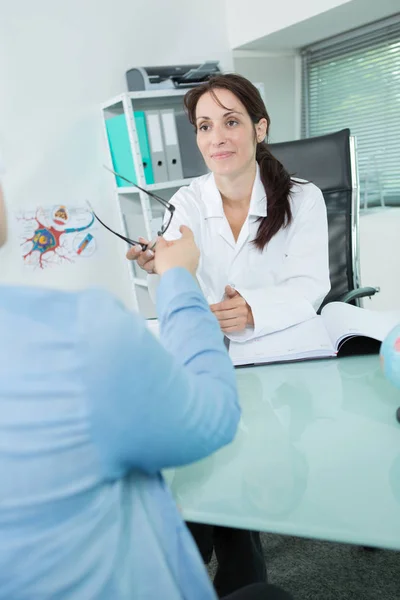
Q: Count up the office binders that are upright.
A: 3